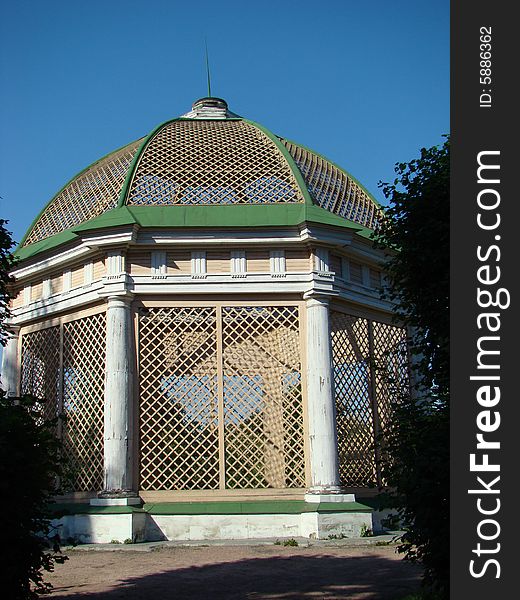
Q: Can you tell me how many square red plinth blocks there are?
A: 0